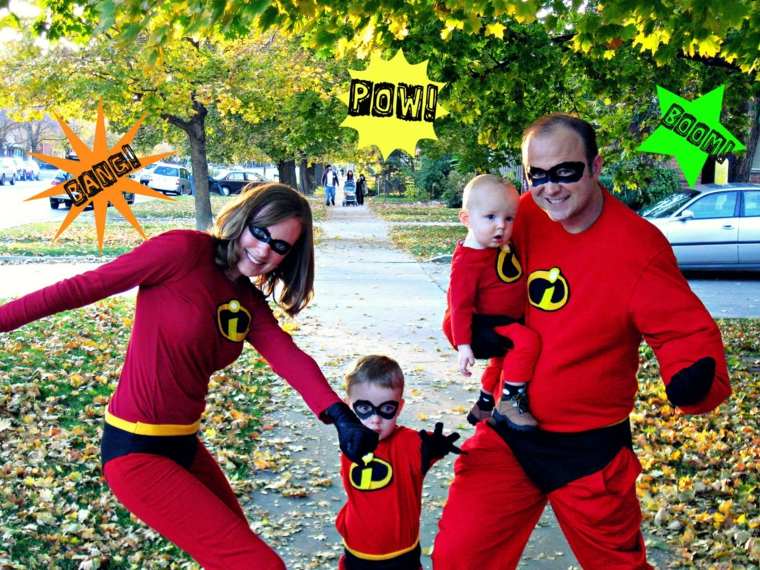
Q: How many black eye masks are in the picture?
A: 3